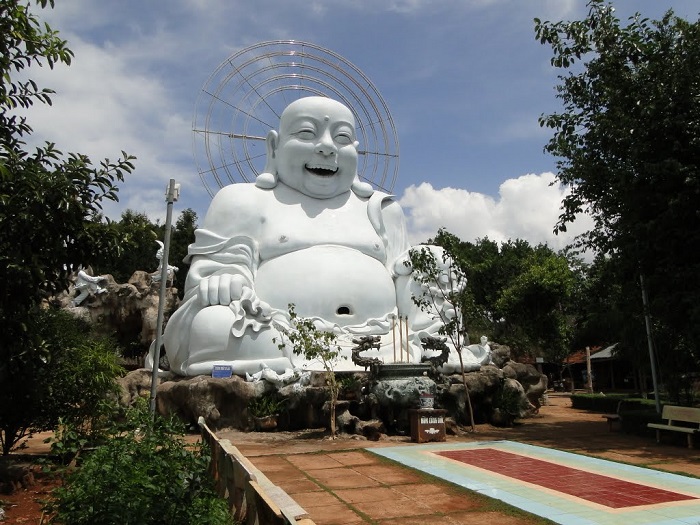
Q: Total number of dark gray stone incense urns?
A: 1